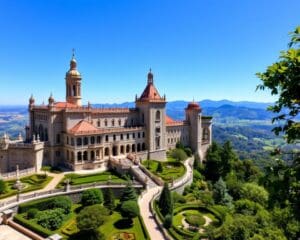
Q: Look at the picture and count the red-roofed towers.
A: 2